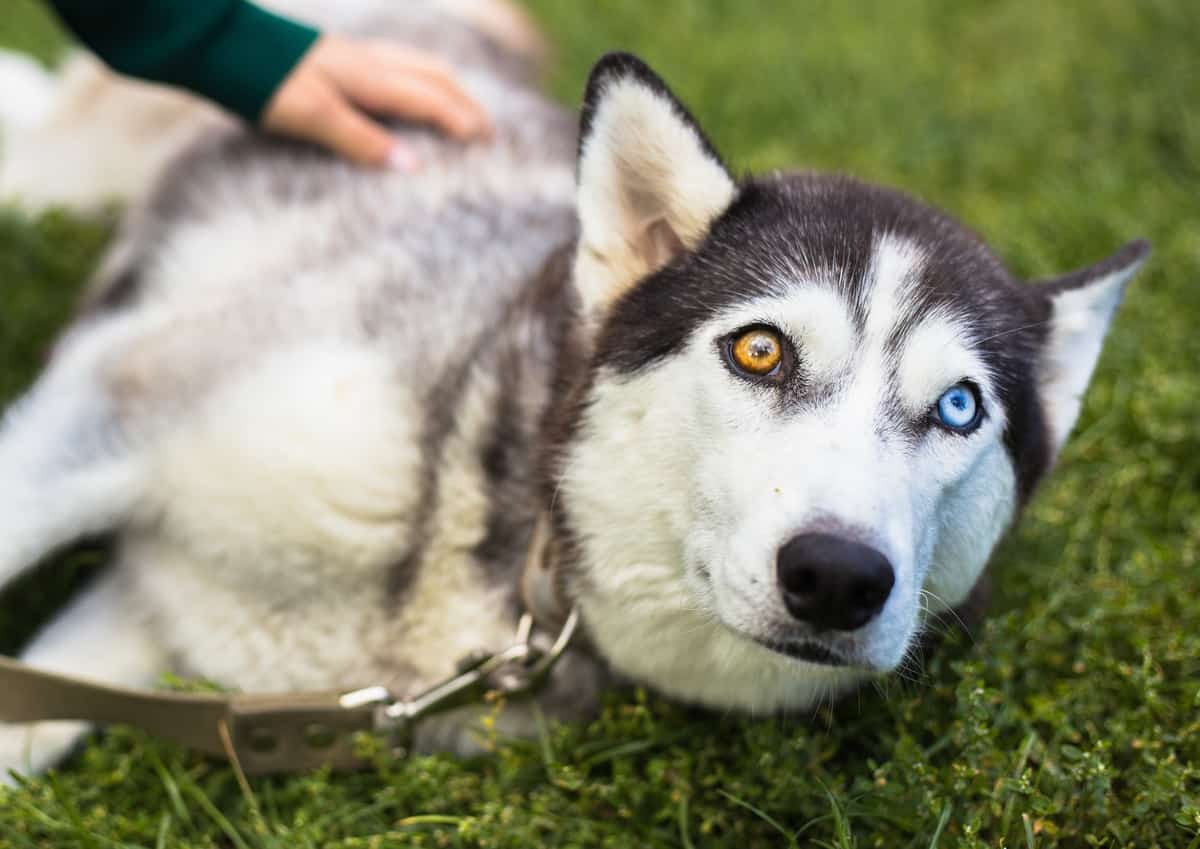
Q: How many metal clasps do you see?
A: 1